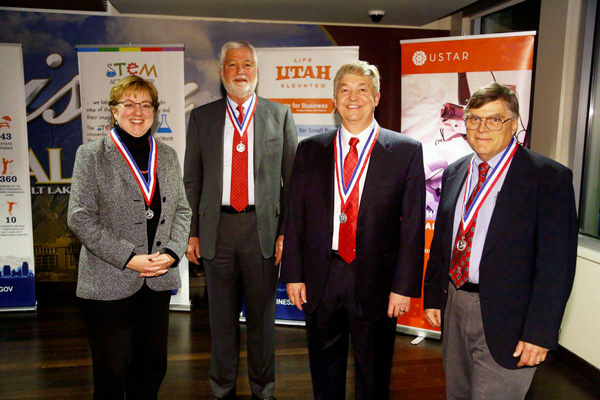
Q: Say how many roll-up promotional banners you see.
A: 4